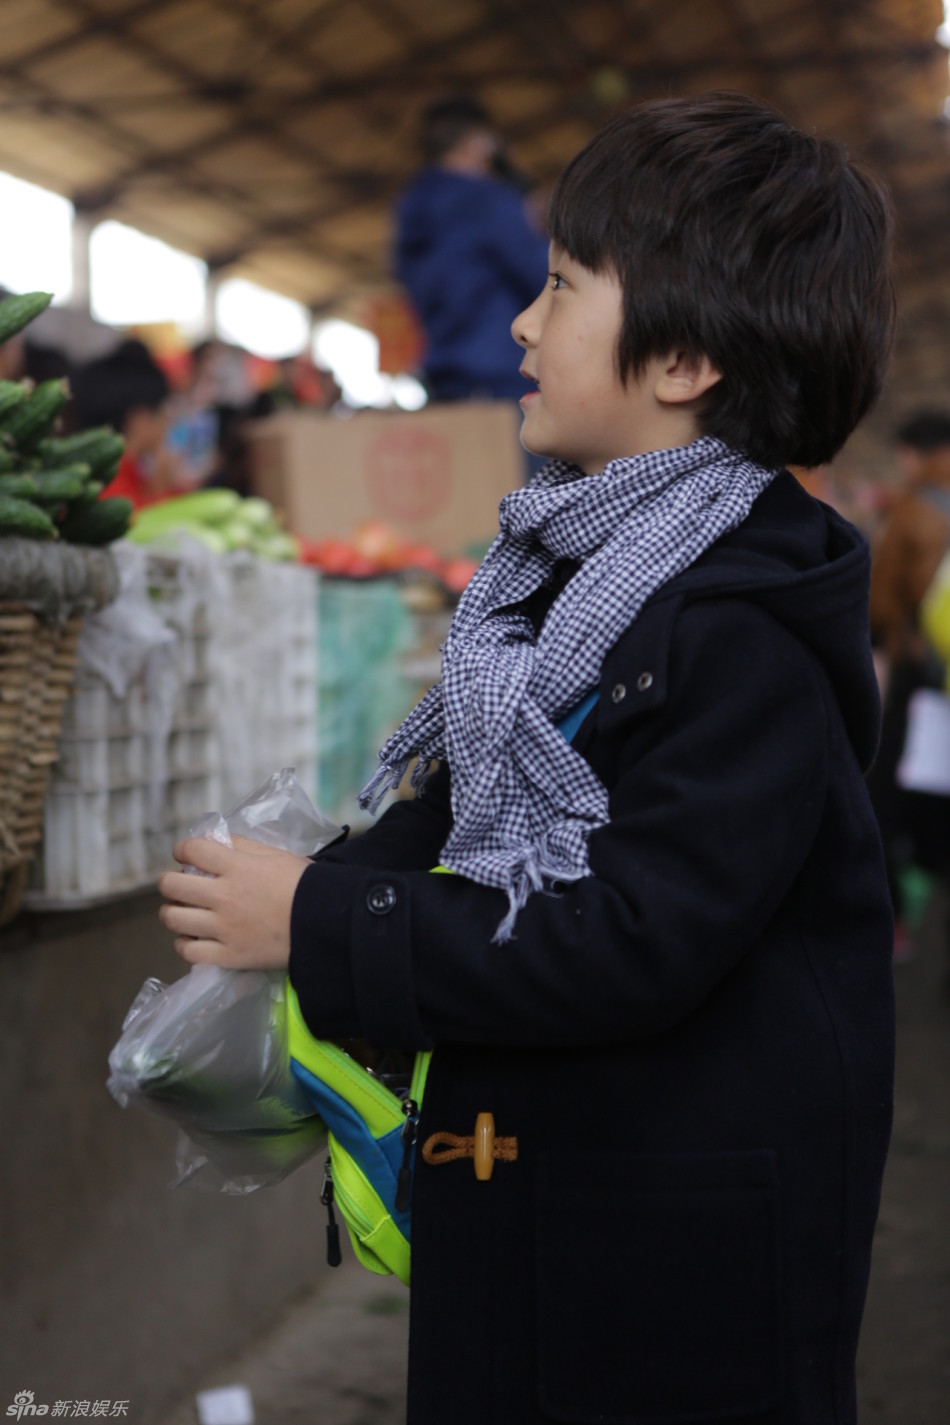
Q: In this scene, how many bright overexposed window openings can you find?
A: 4